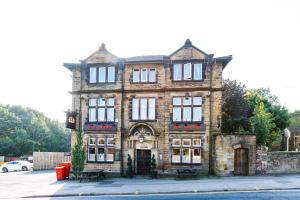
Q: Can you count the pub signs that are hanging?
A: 1